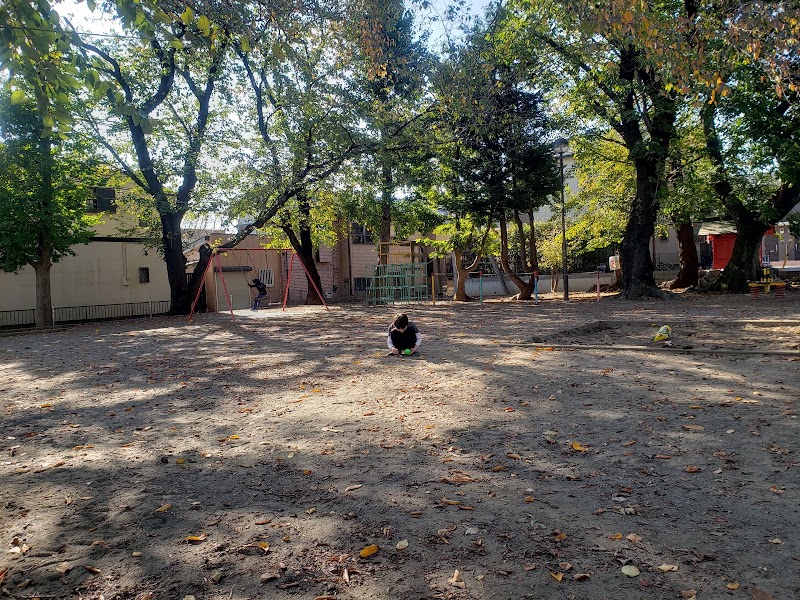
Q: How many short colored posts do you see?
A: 4